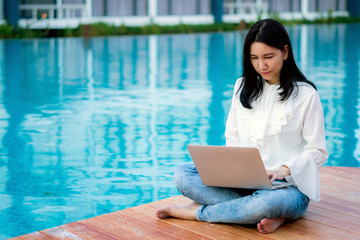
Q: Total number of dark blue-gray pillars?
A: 3